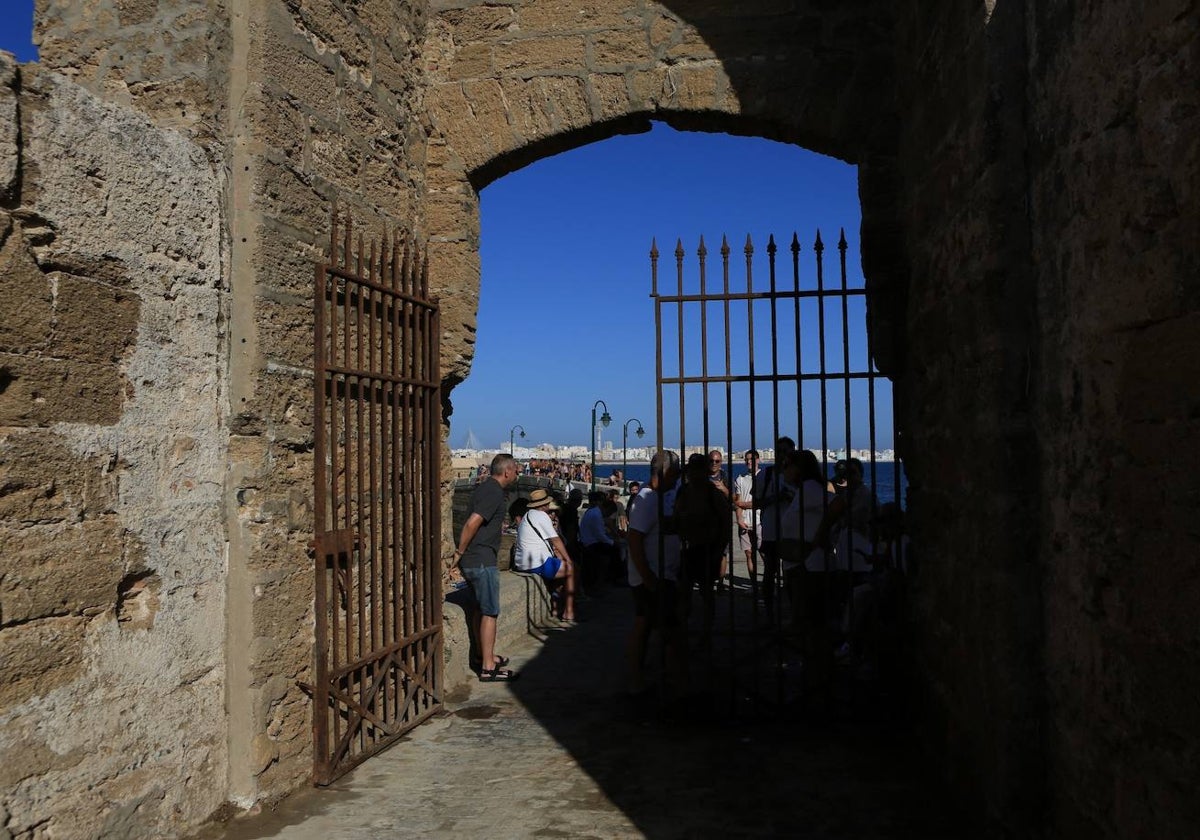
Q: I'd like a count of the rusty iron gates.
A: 2